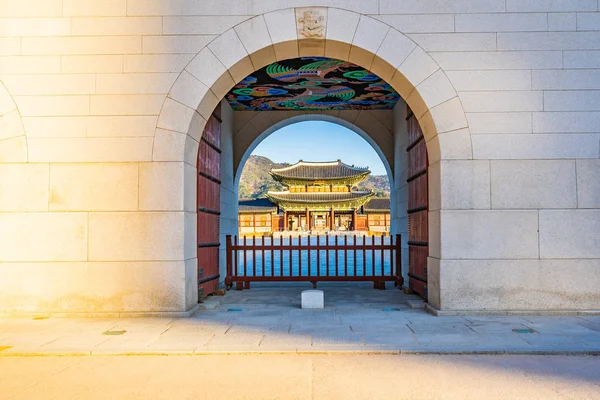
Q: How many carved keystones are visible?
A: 1